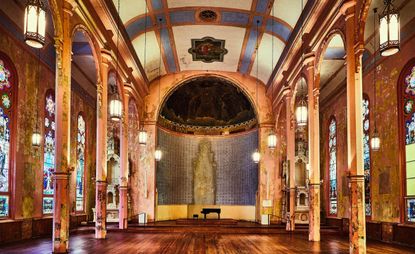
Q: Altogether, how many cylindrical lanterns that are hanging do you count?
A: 10